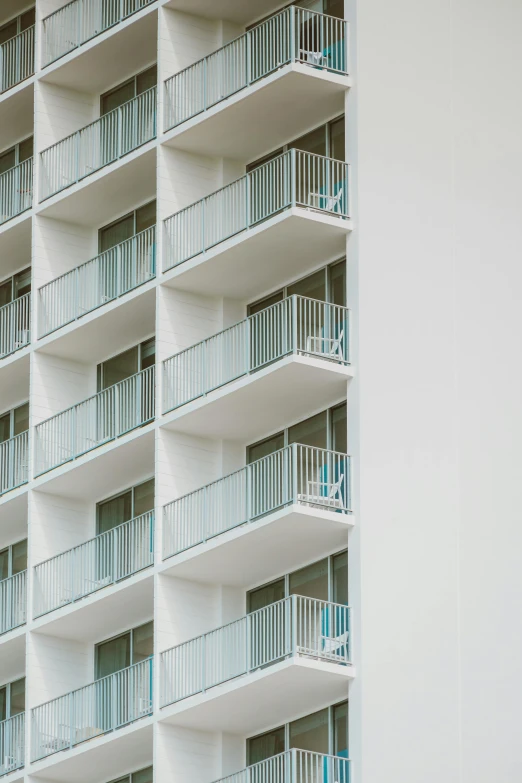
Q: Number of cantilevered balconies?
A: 6